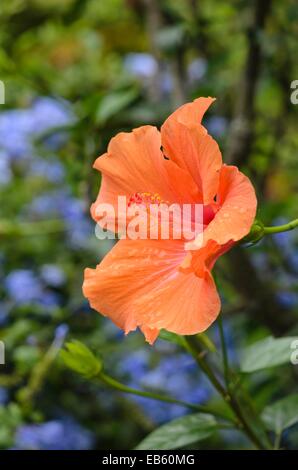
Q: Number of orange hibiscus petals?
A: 5